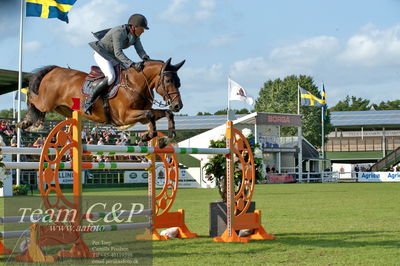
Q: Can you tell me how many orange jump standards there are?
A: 3